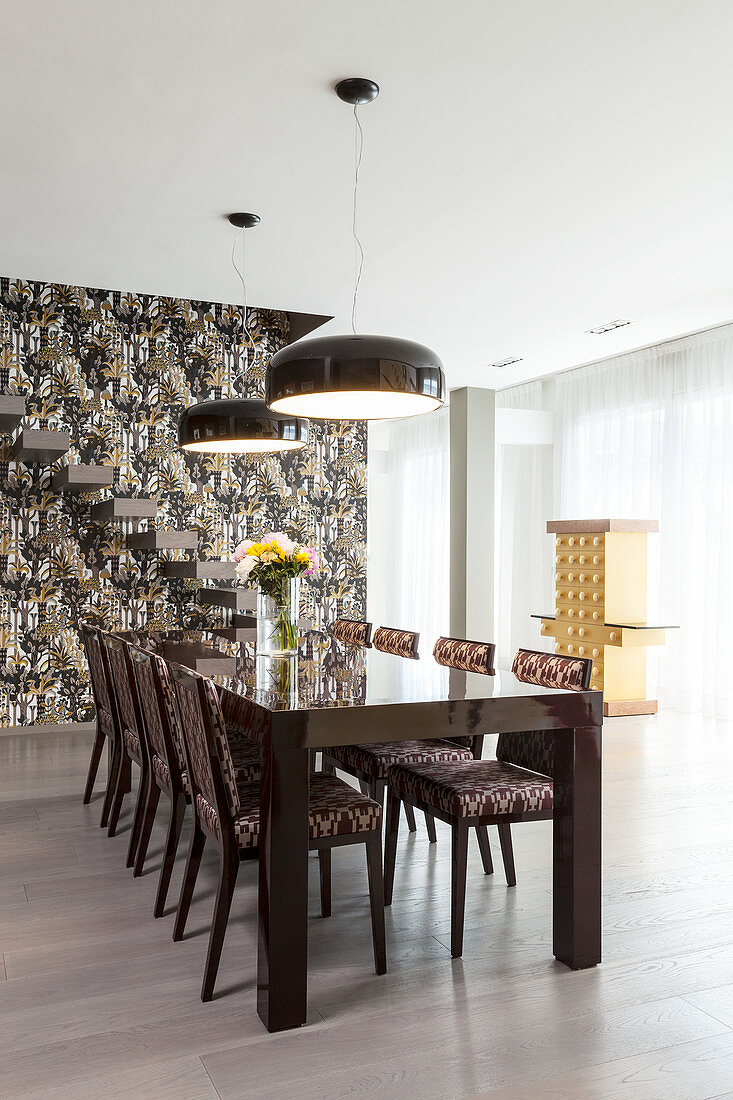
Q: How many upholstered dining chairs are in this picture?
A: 8